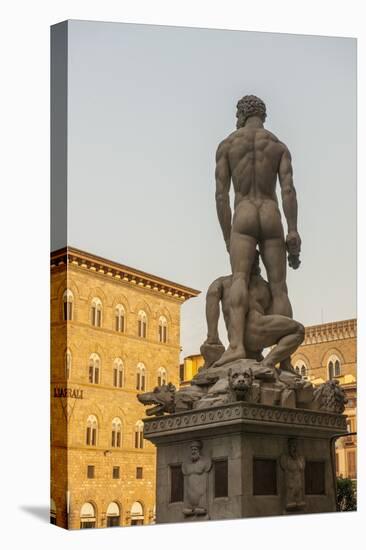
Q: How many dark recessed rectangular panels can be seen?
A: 4